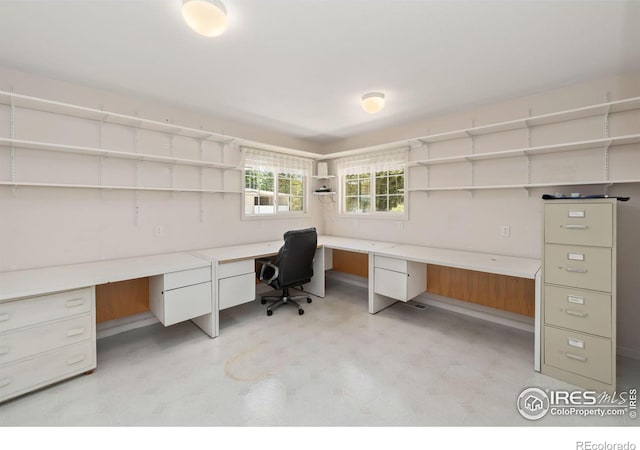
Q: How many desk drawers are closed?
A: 9